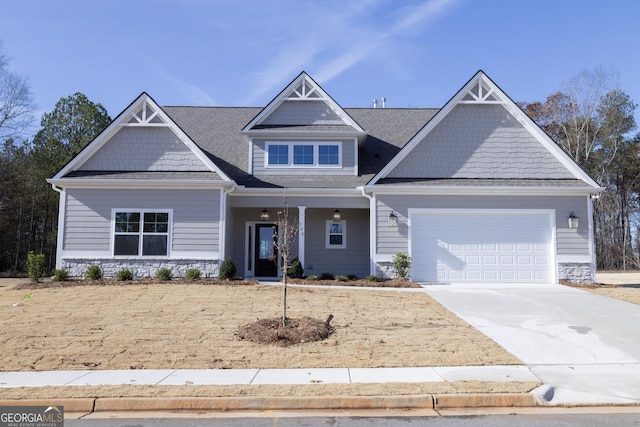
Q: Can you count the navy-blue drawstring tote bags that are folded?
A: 0